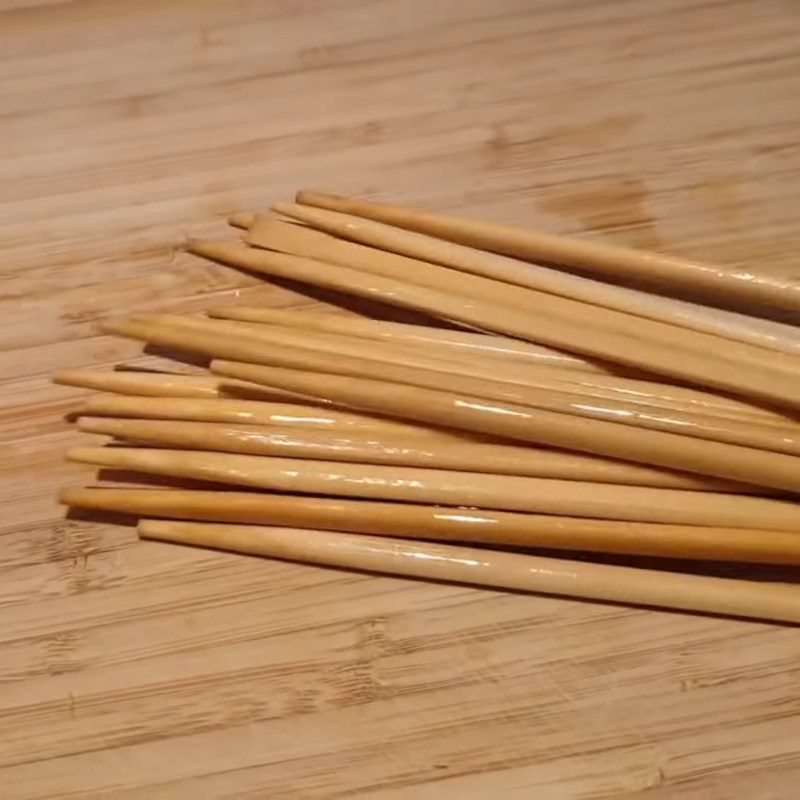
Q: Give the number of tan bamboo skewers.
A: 15